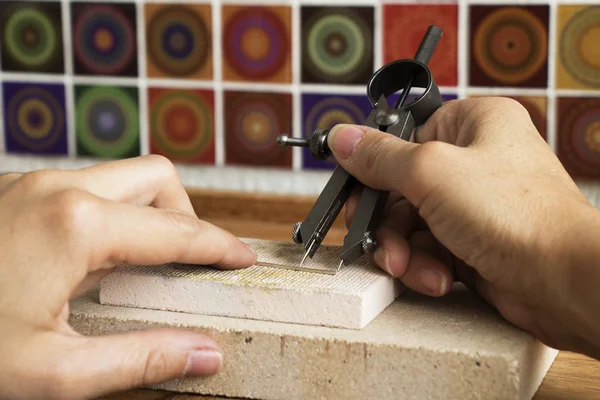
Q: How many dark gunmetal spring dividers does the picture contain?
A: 1